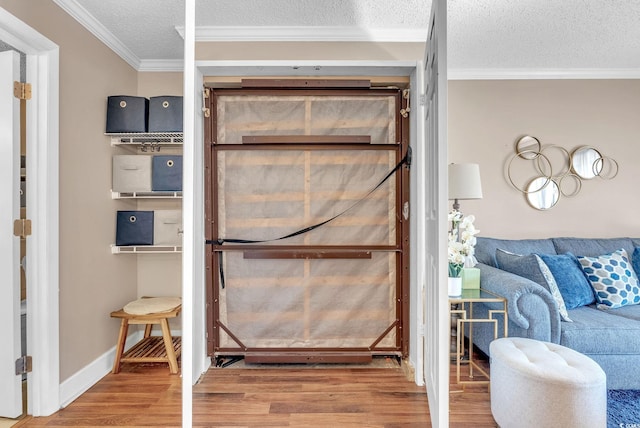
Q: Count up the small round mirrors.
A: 3